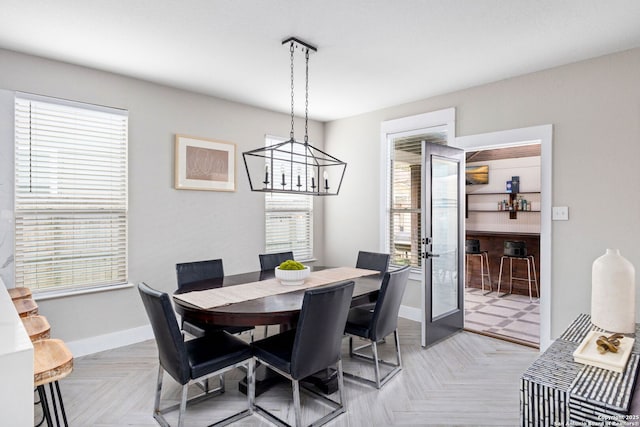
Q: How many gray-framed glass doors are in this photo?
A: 1